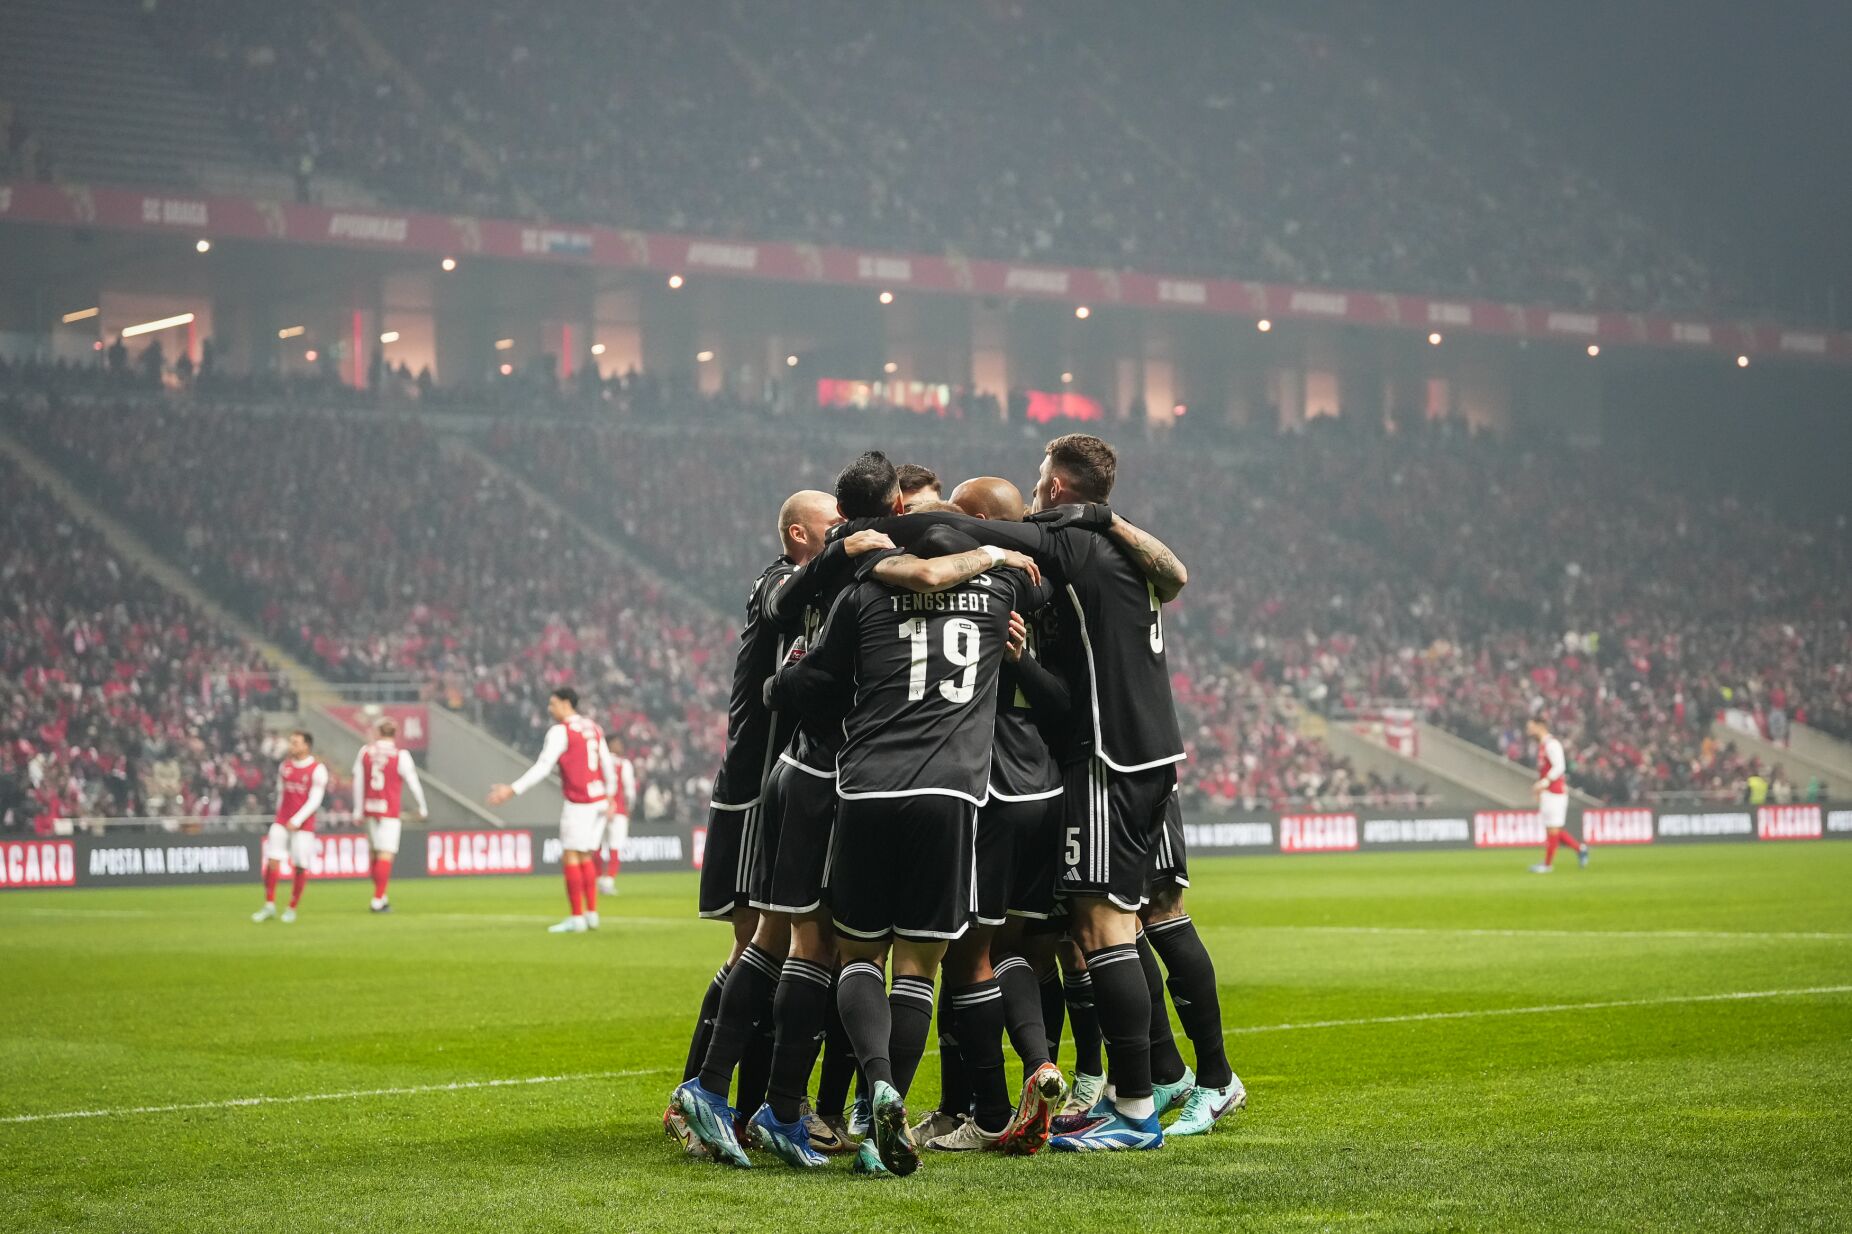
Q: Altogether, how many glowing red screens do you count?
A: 2